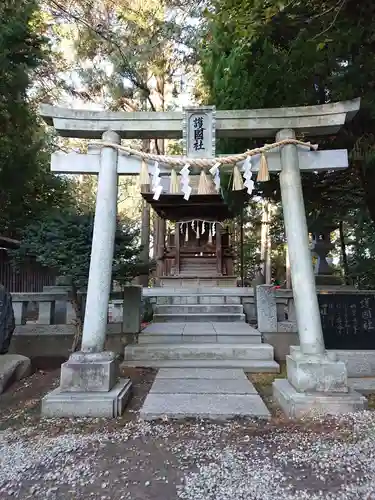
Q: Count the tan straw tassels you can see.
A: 5